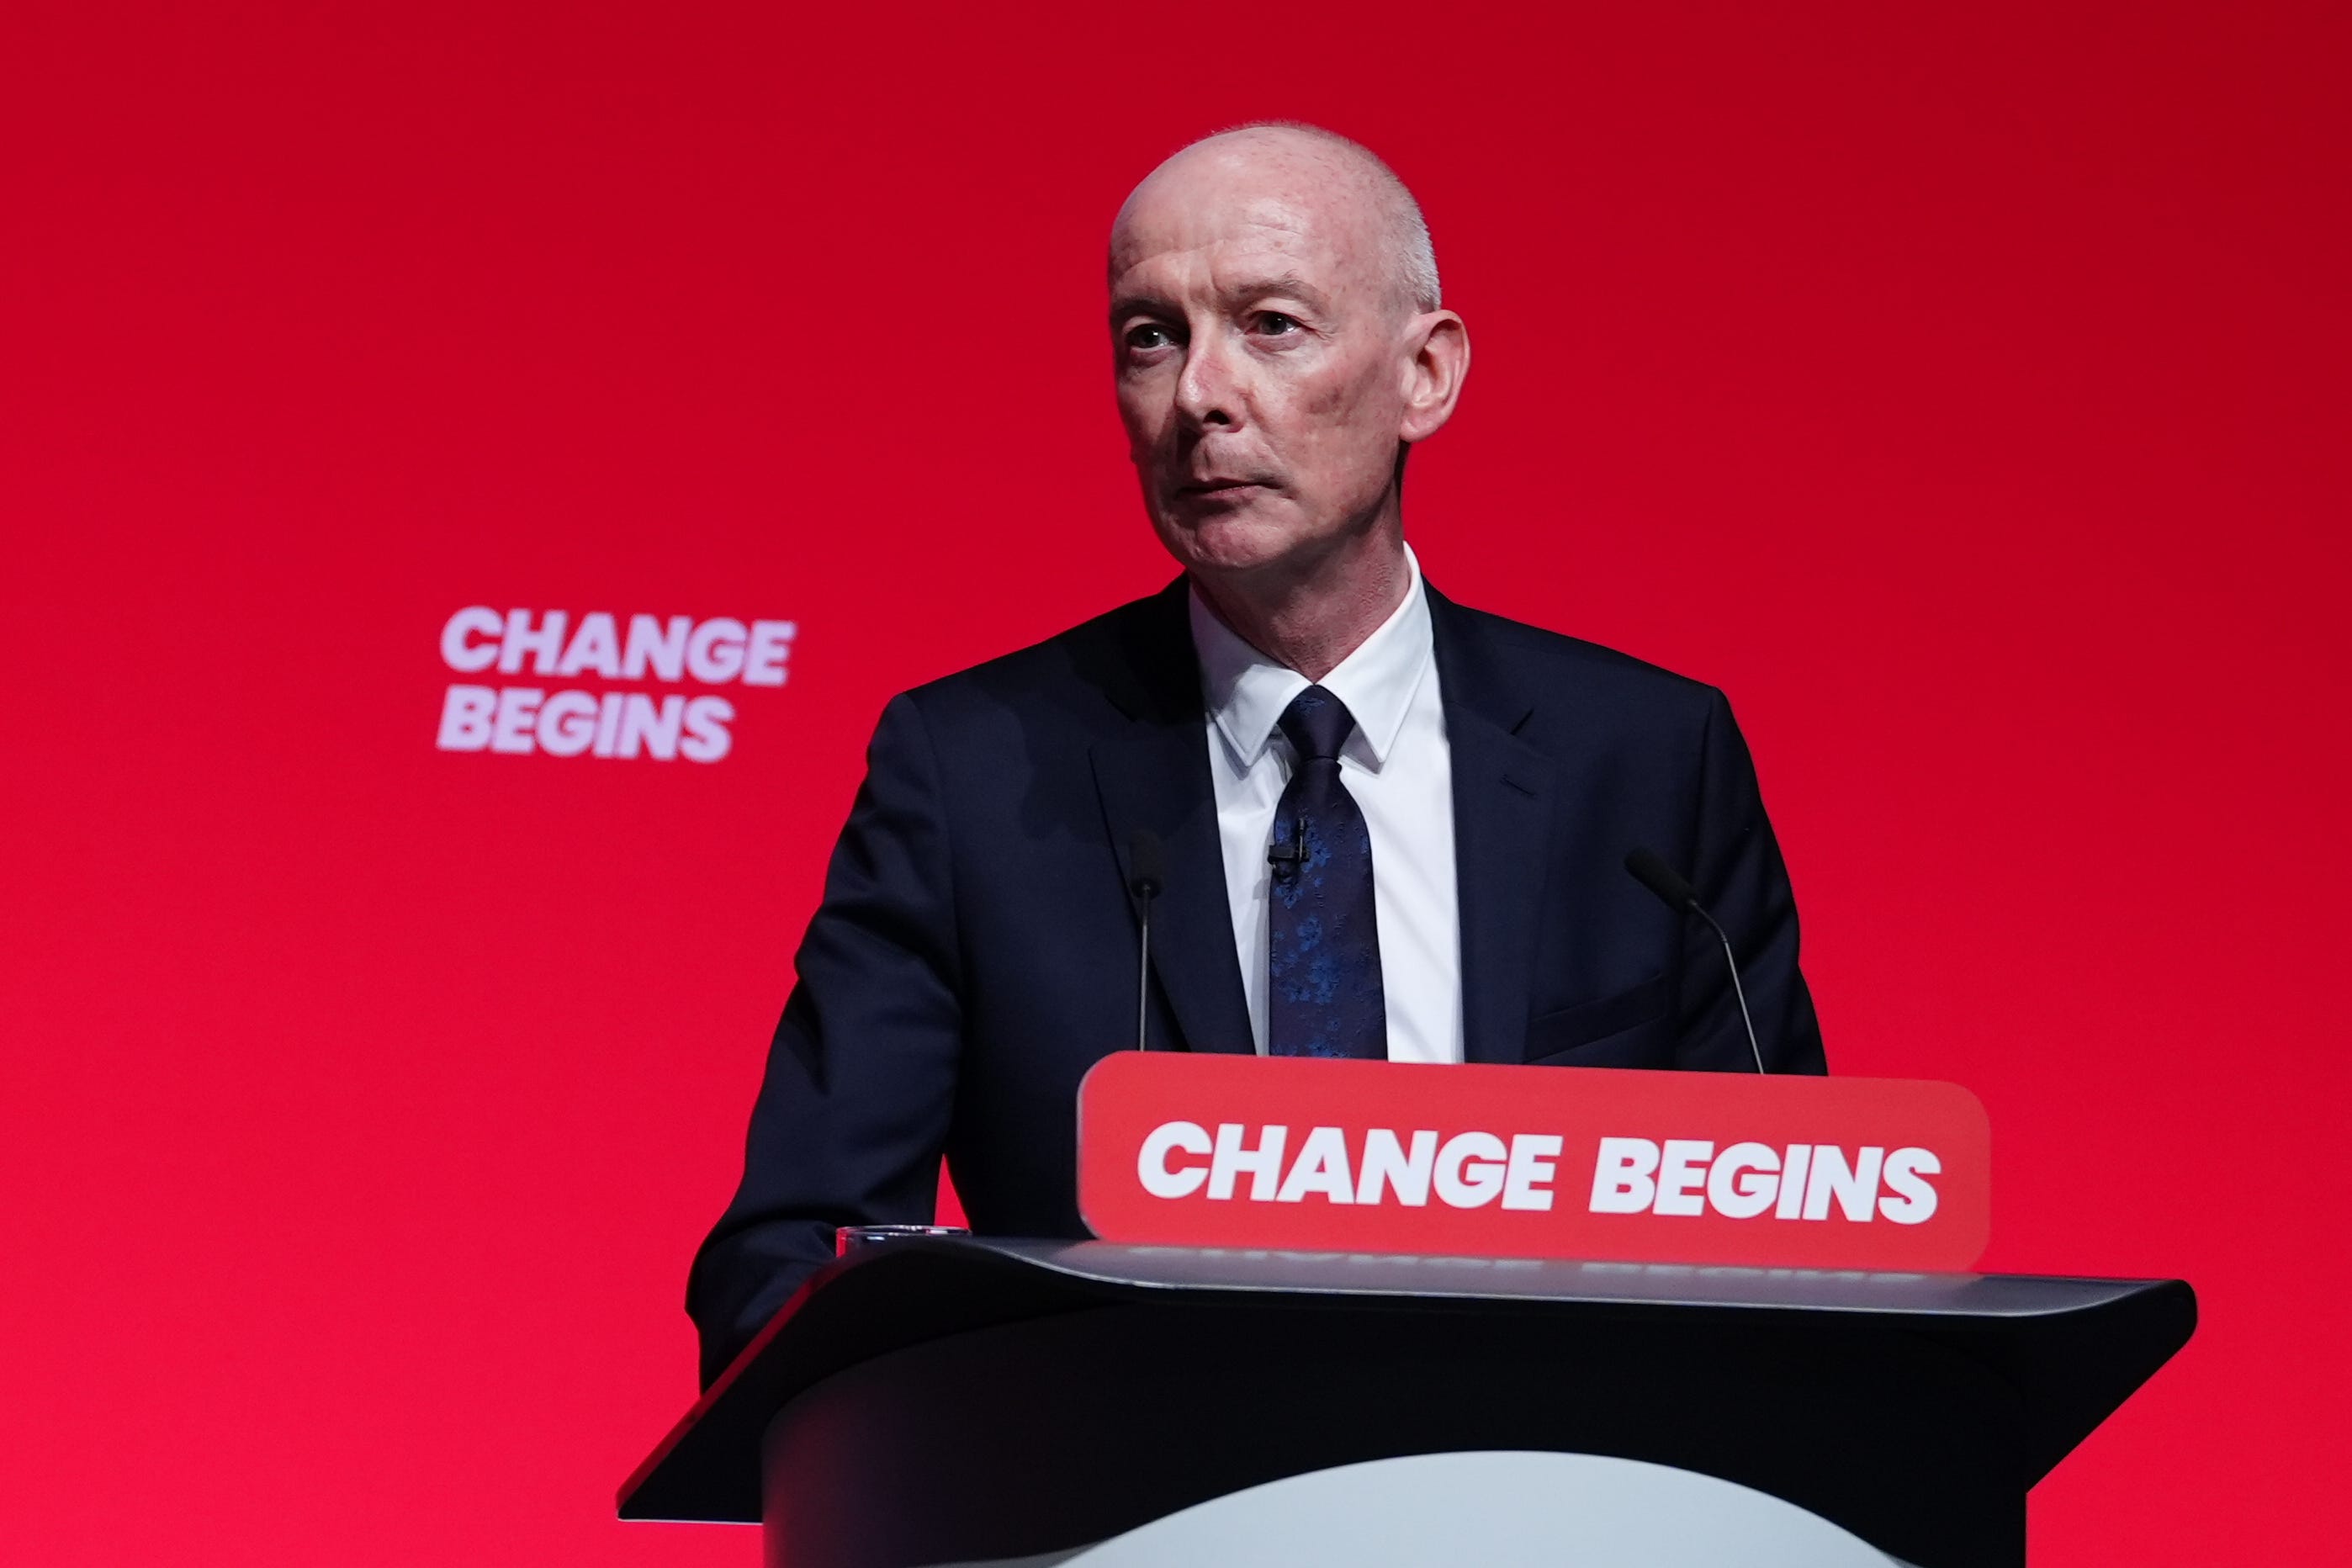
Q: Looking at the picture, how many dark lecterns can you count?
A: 1